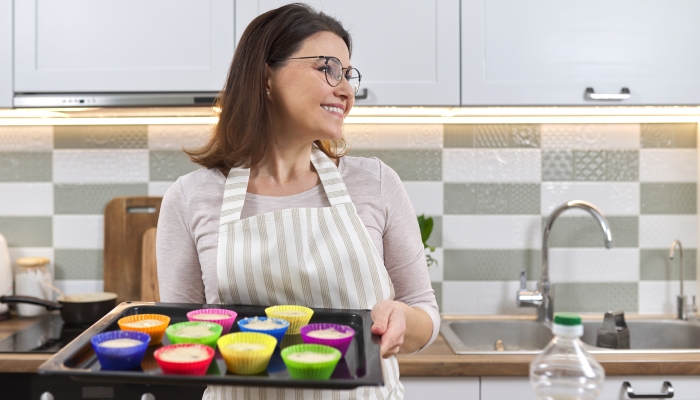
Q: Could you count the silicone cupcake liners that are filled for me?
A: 10